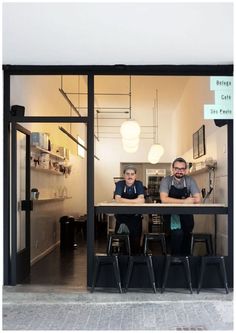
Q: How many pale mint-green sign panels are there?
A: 3